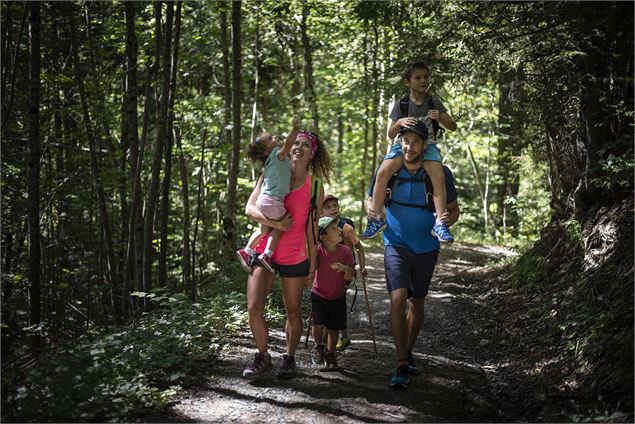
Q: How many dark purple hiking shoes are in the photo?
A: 2